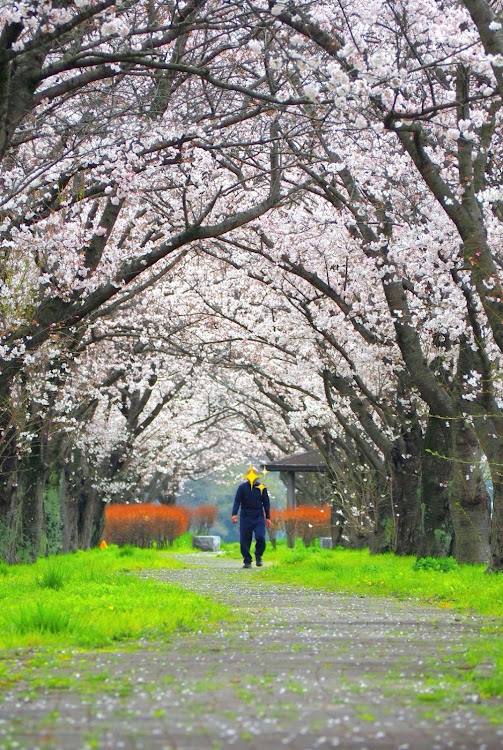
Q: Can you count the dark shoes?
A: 2